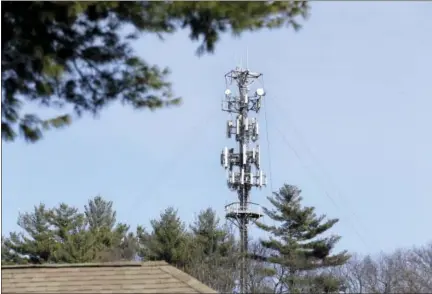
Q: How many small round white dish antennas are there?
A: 2